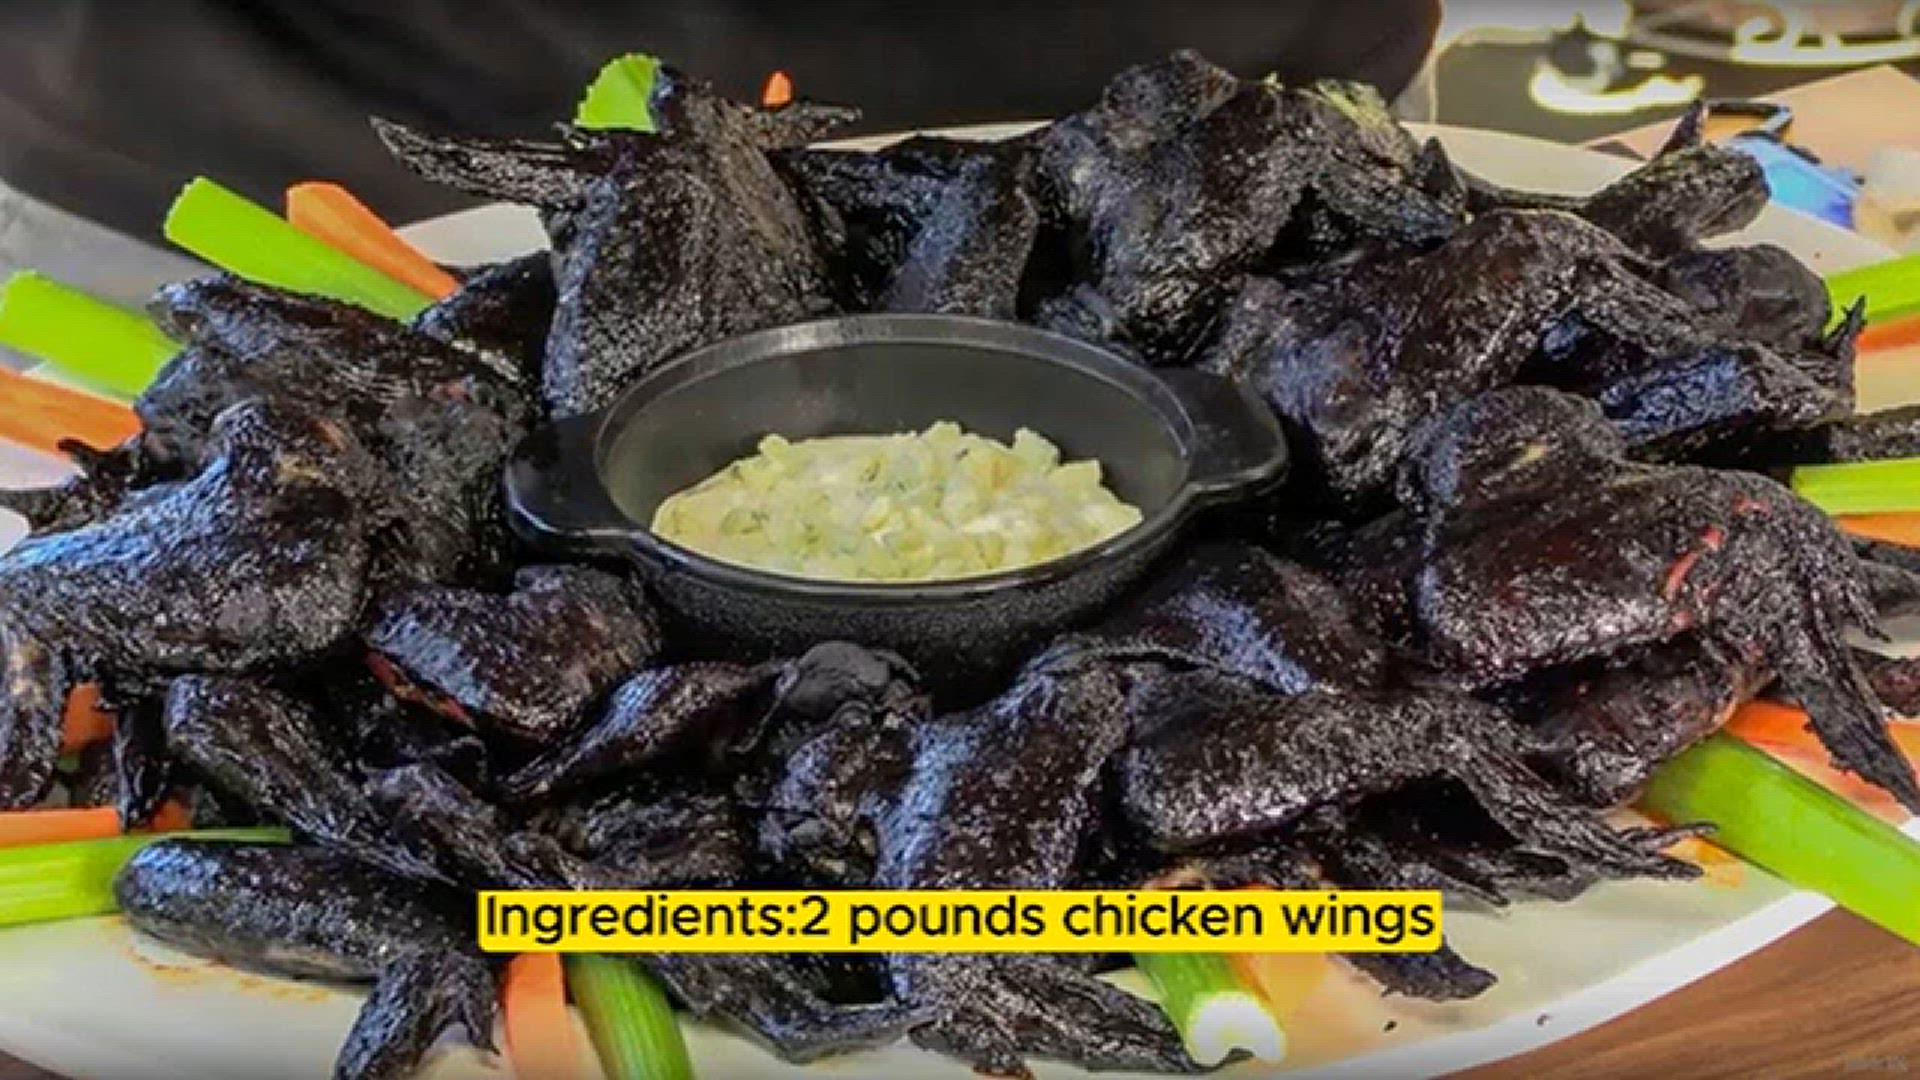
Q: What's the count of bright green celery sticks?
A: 9